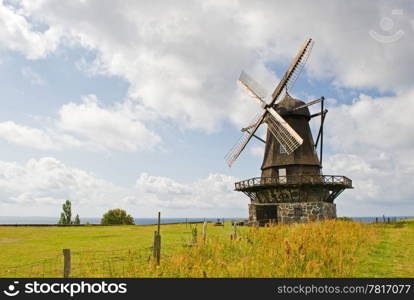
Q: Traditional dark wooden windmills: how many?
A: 1